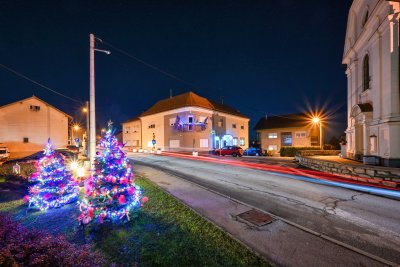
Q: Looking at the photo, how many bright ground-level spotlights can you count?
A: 2